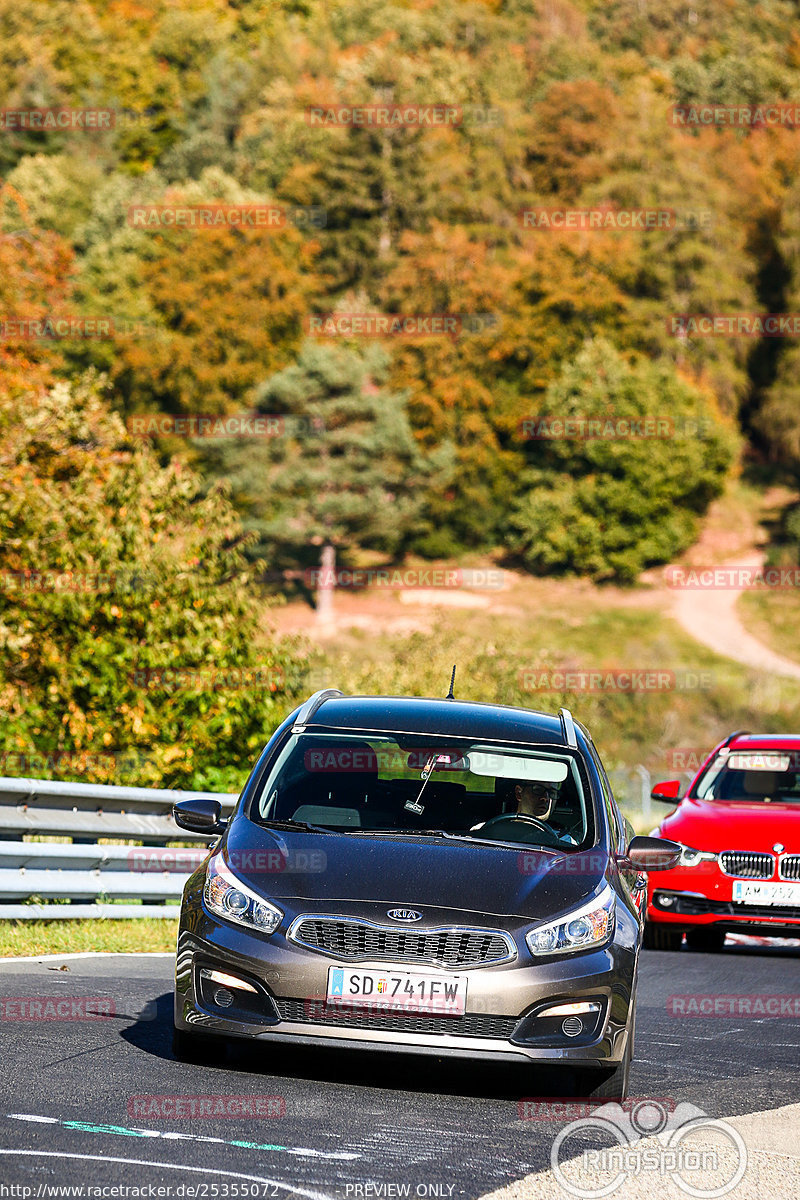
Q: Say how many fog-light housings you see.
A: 3